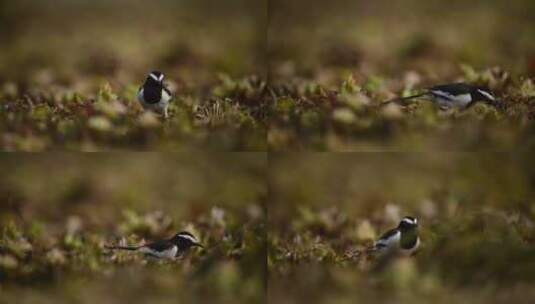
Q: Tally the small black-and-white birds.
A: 4